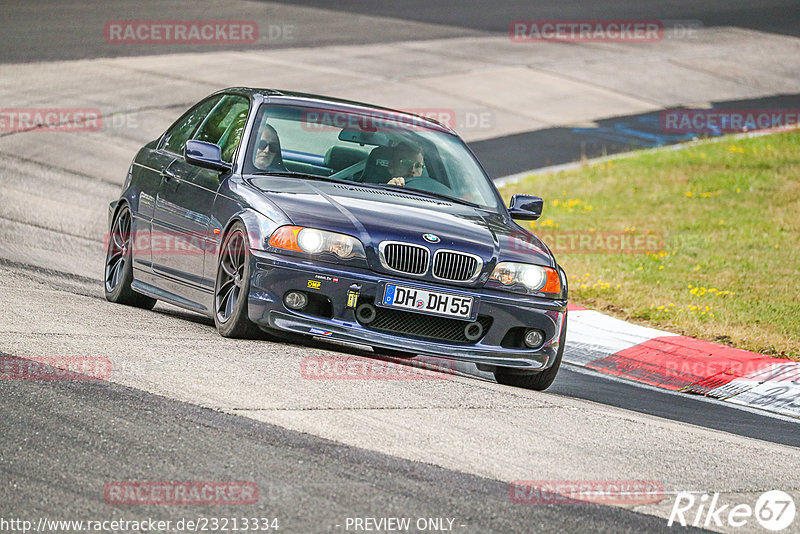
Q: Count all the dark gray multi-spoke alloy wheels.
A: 2